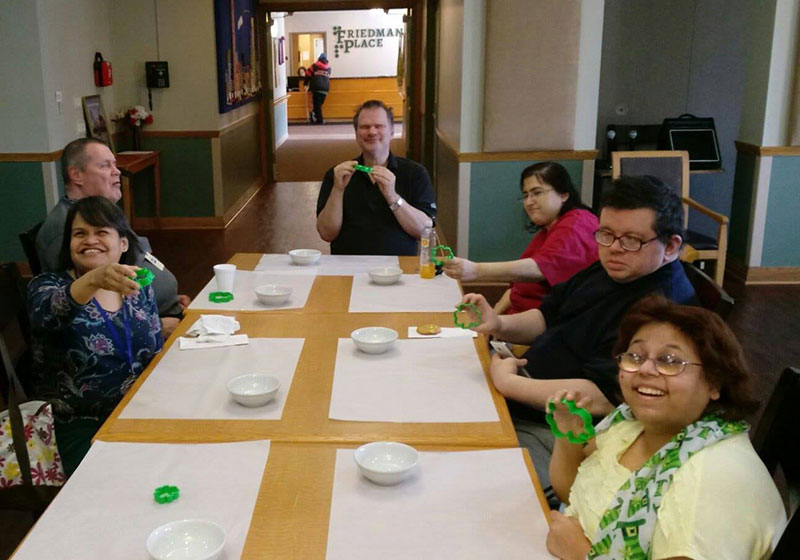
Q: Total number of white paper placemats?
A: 7